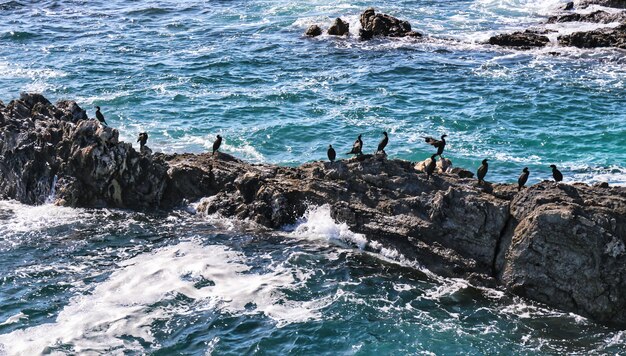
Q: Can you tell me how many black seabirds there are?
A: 11